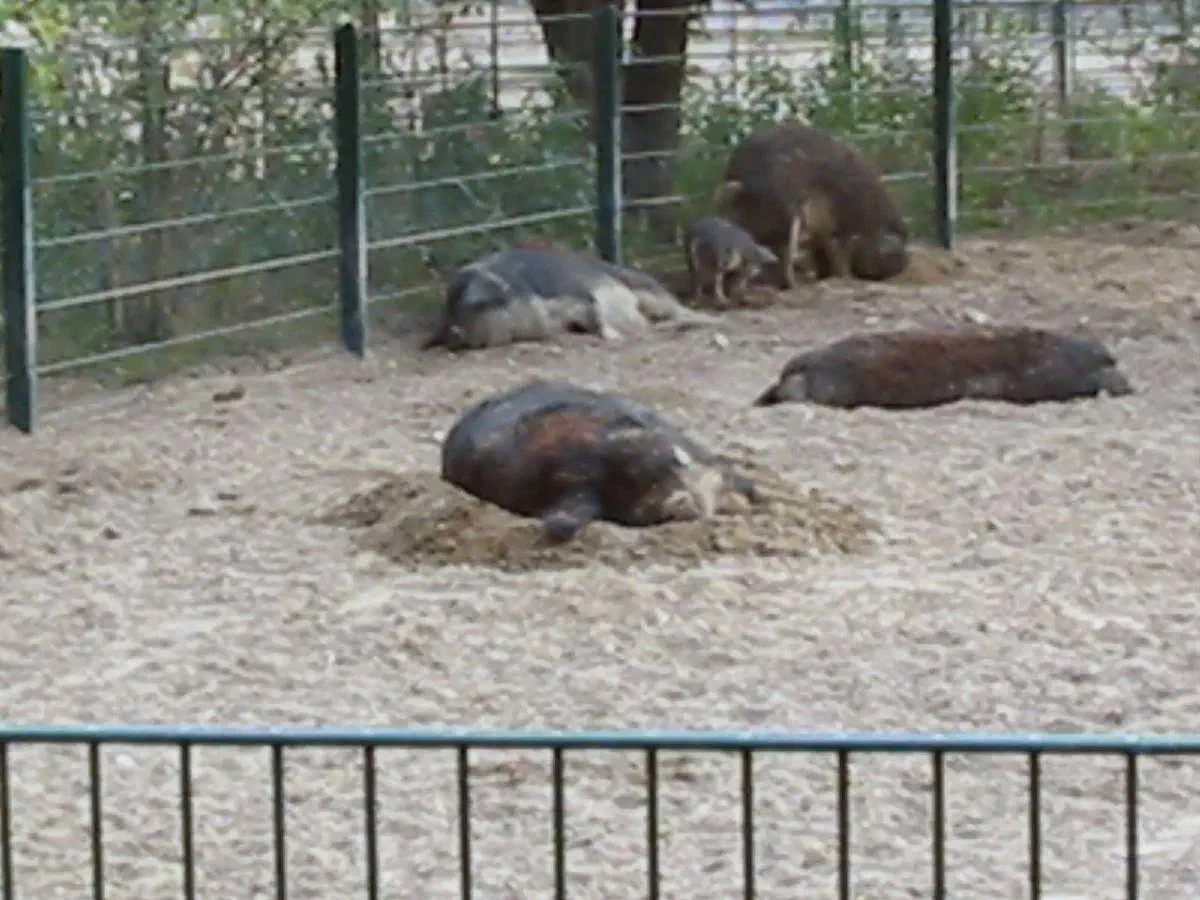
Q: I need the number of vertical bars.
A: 13